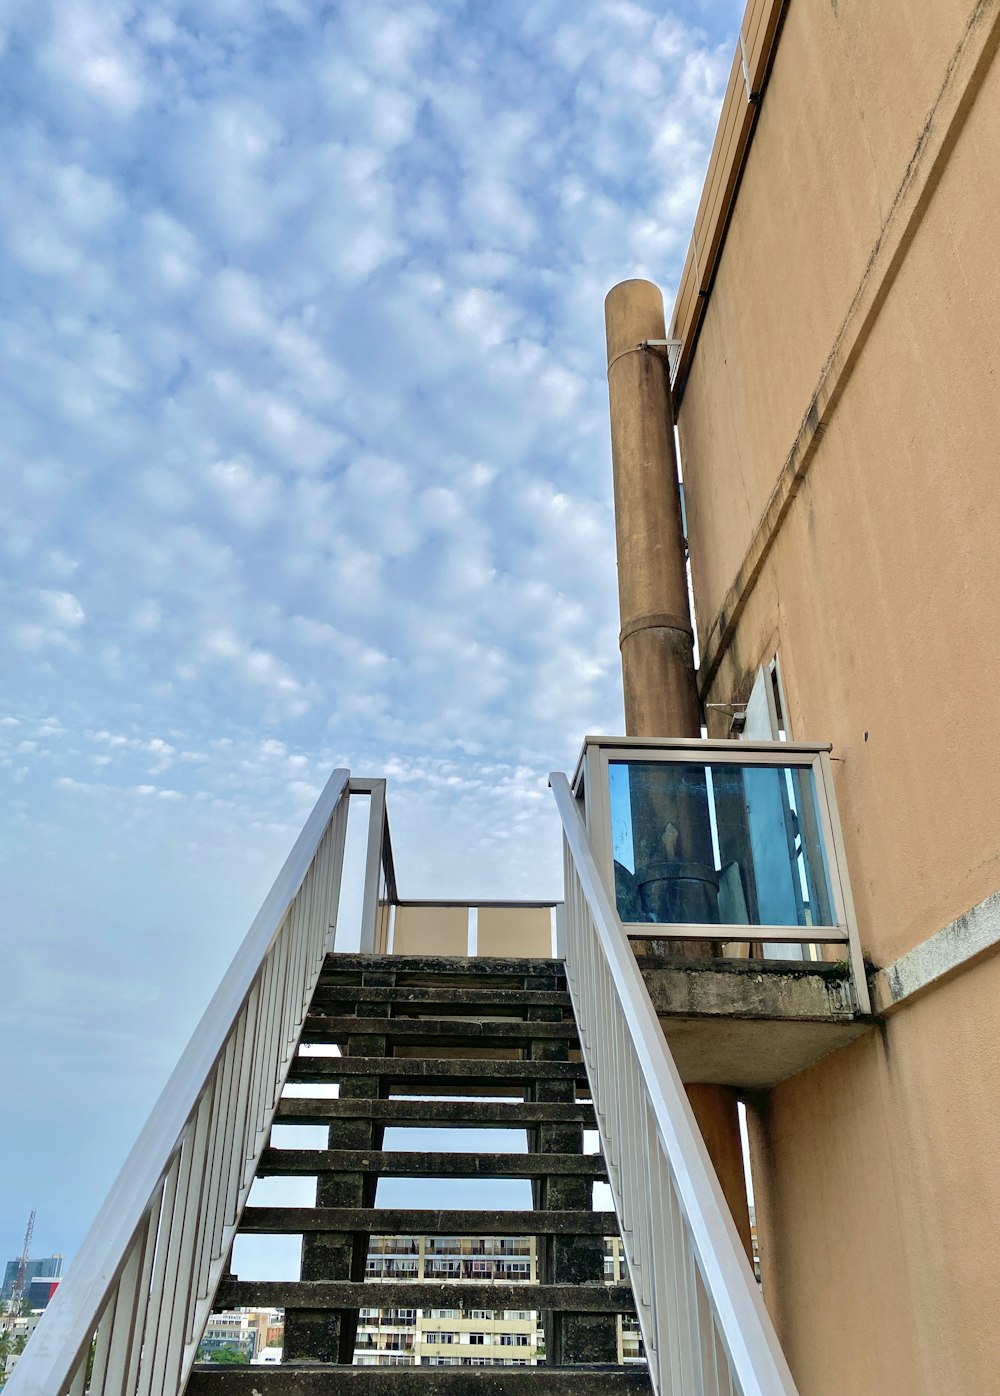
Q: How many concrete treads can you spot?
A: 9